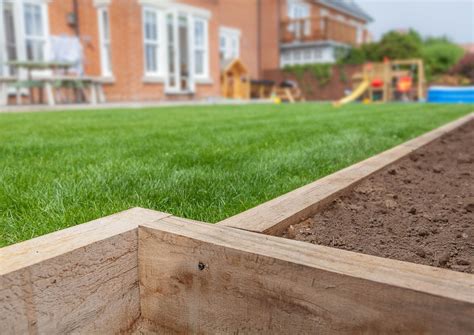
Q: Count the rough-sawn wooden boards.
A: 3